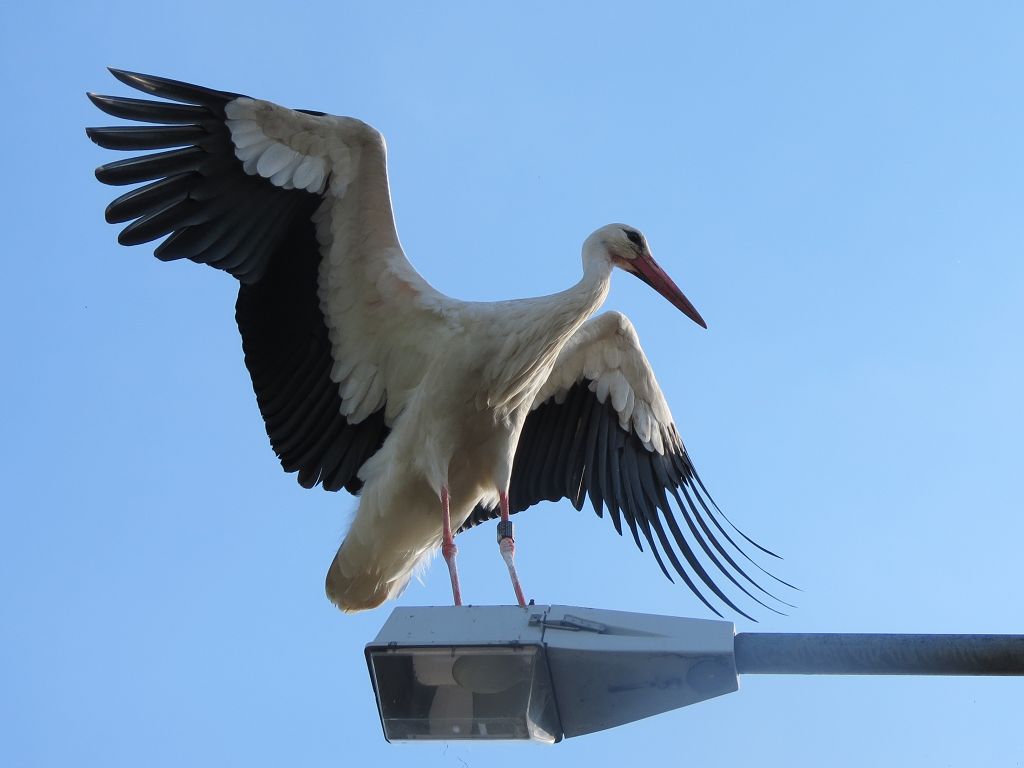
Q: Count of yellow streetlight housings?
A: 0